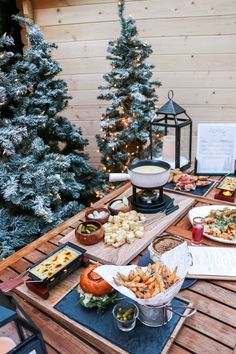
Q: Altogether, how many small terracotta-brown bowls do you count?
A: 3